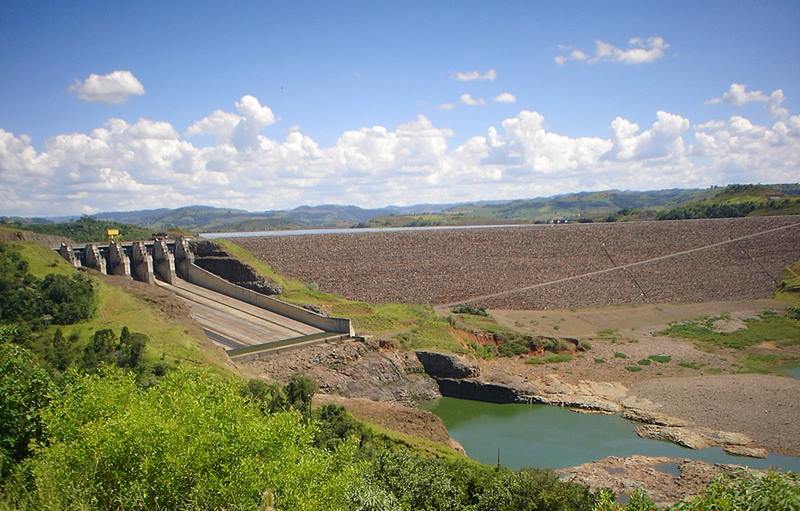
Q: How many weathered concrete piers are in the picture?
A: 6